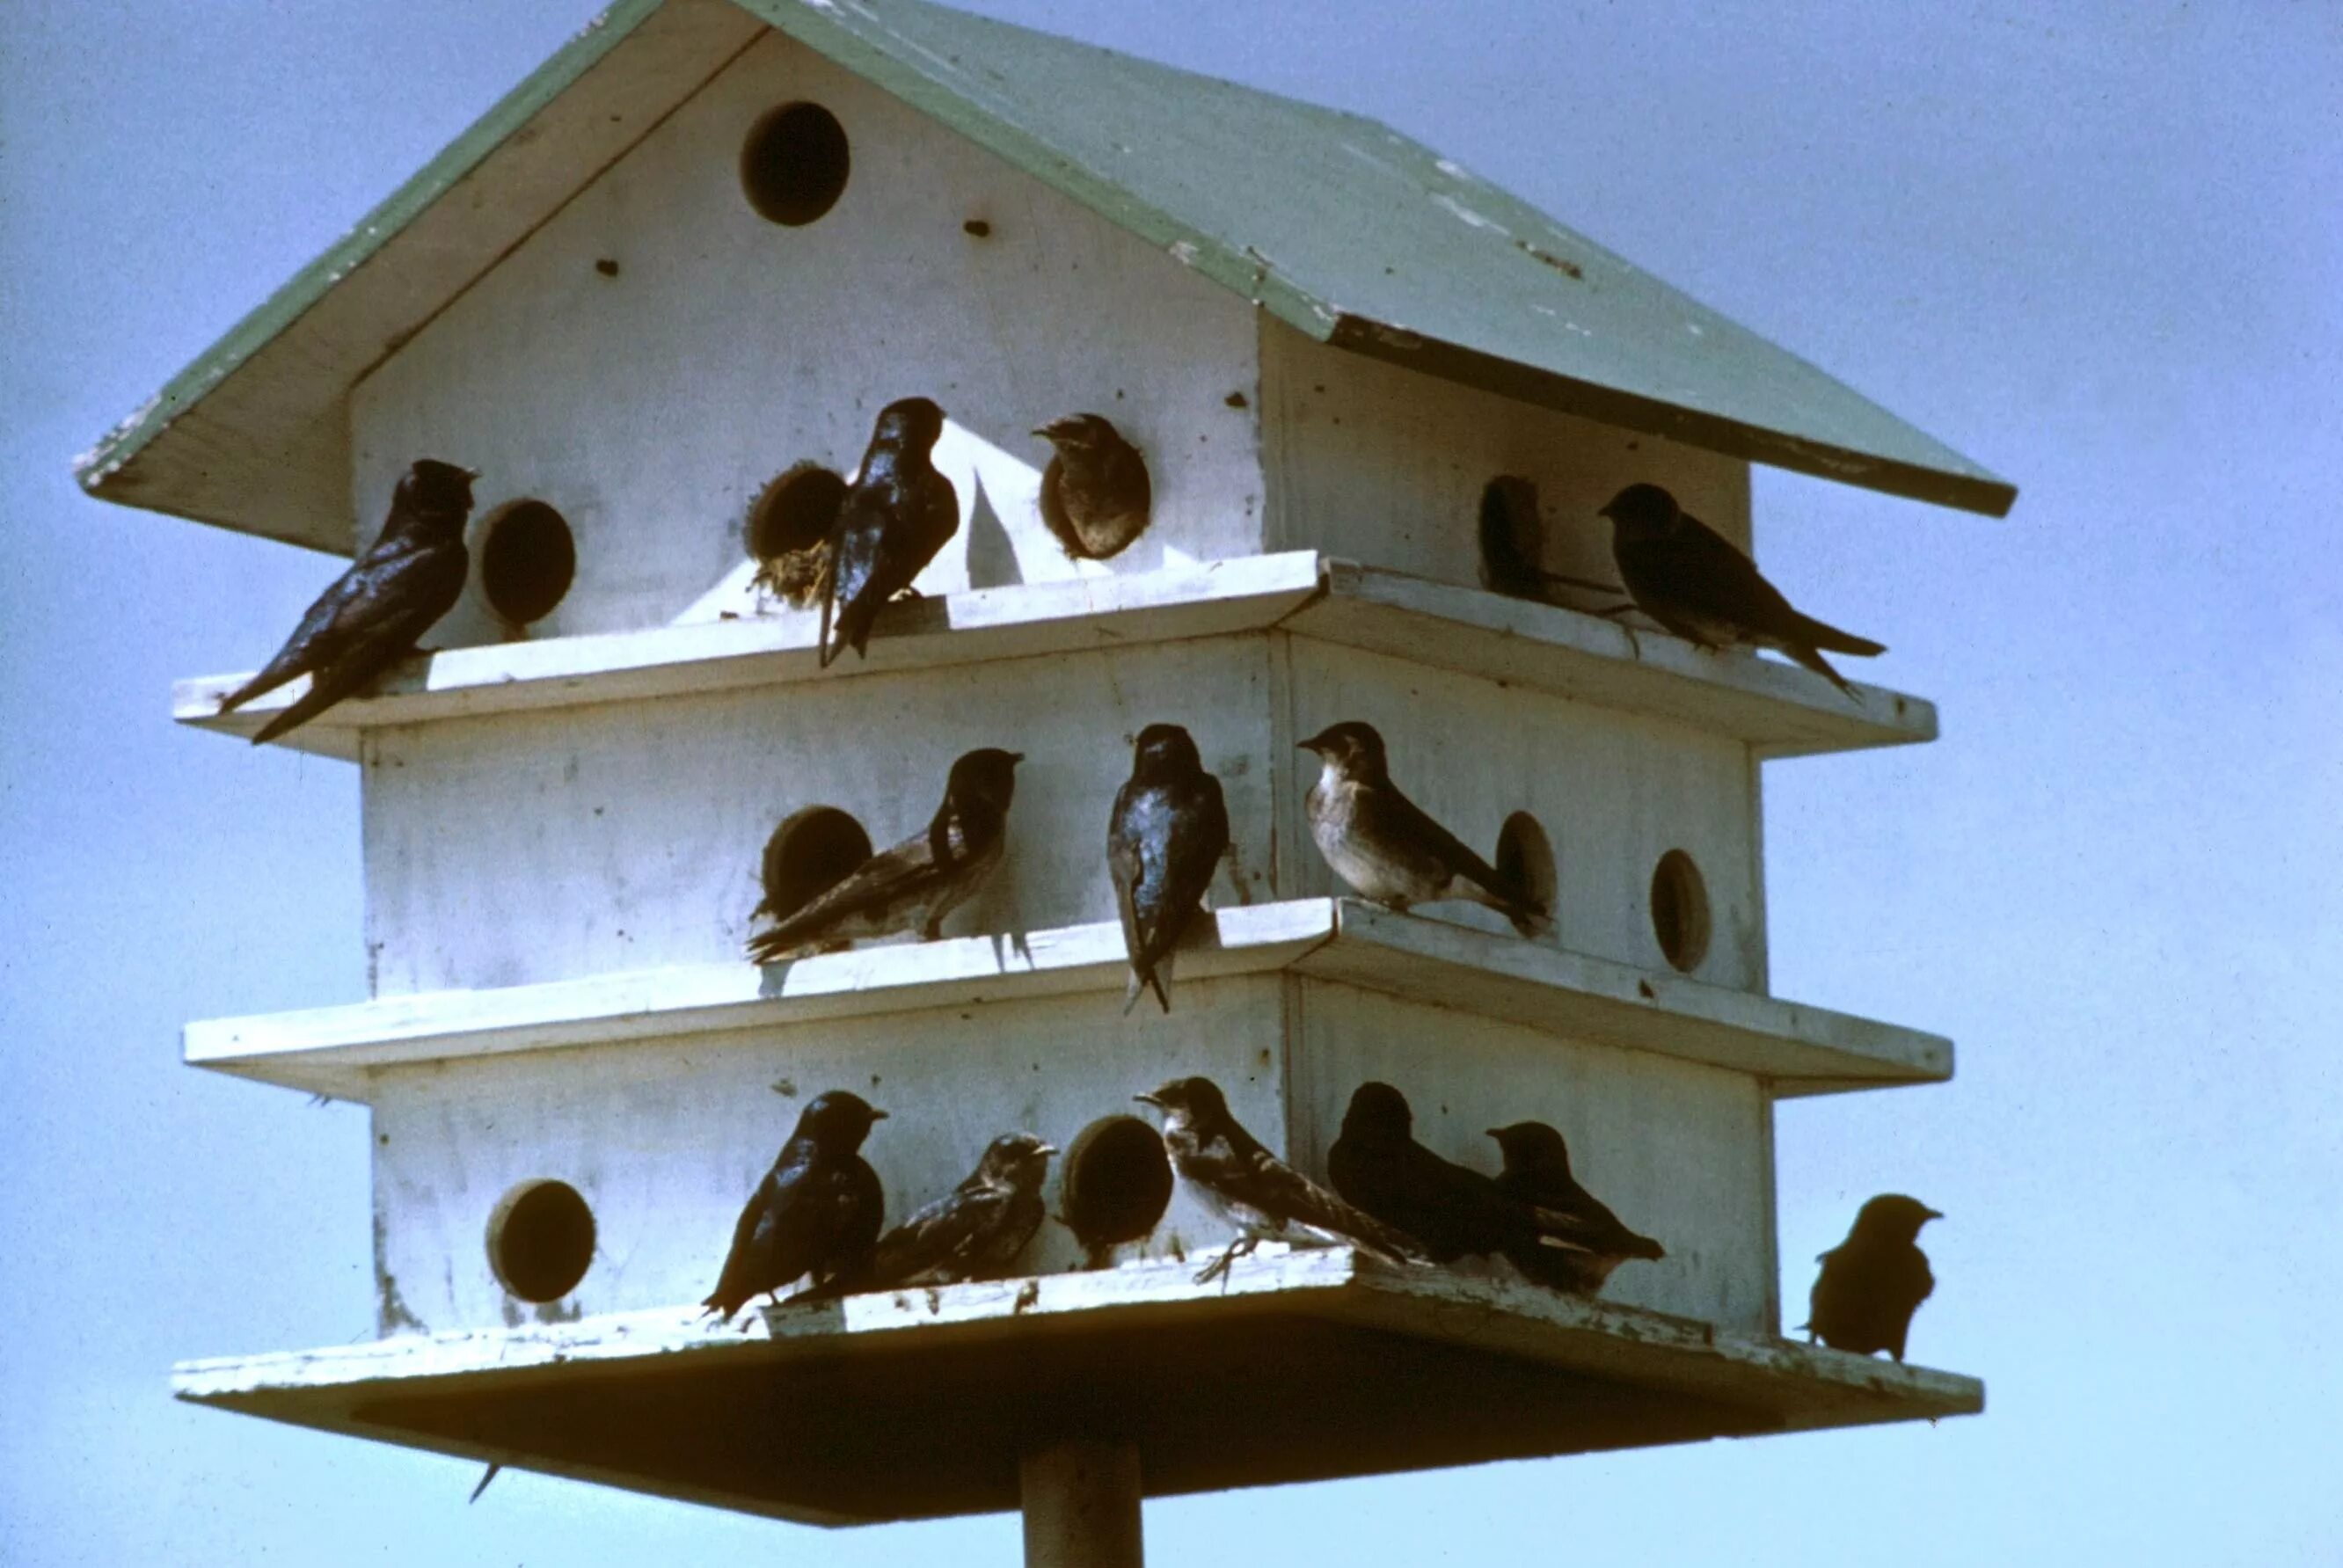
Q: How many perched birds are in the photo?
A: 13